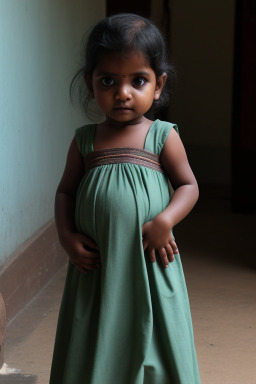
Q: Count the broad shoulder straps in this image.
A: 2